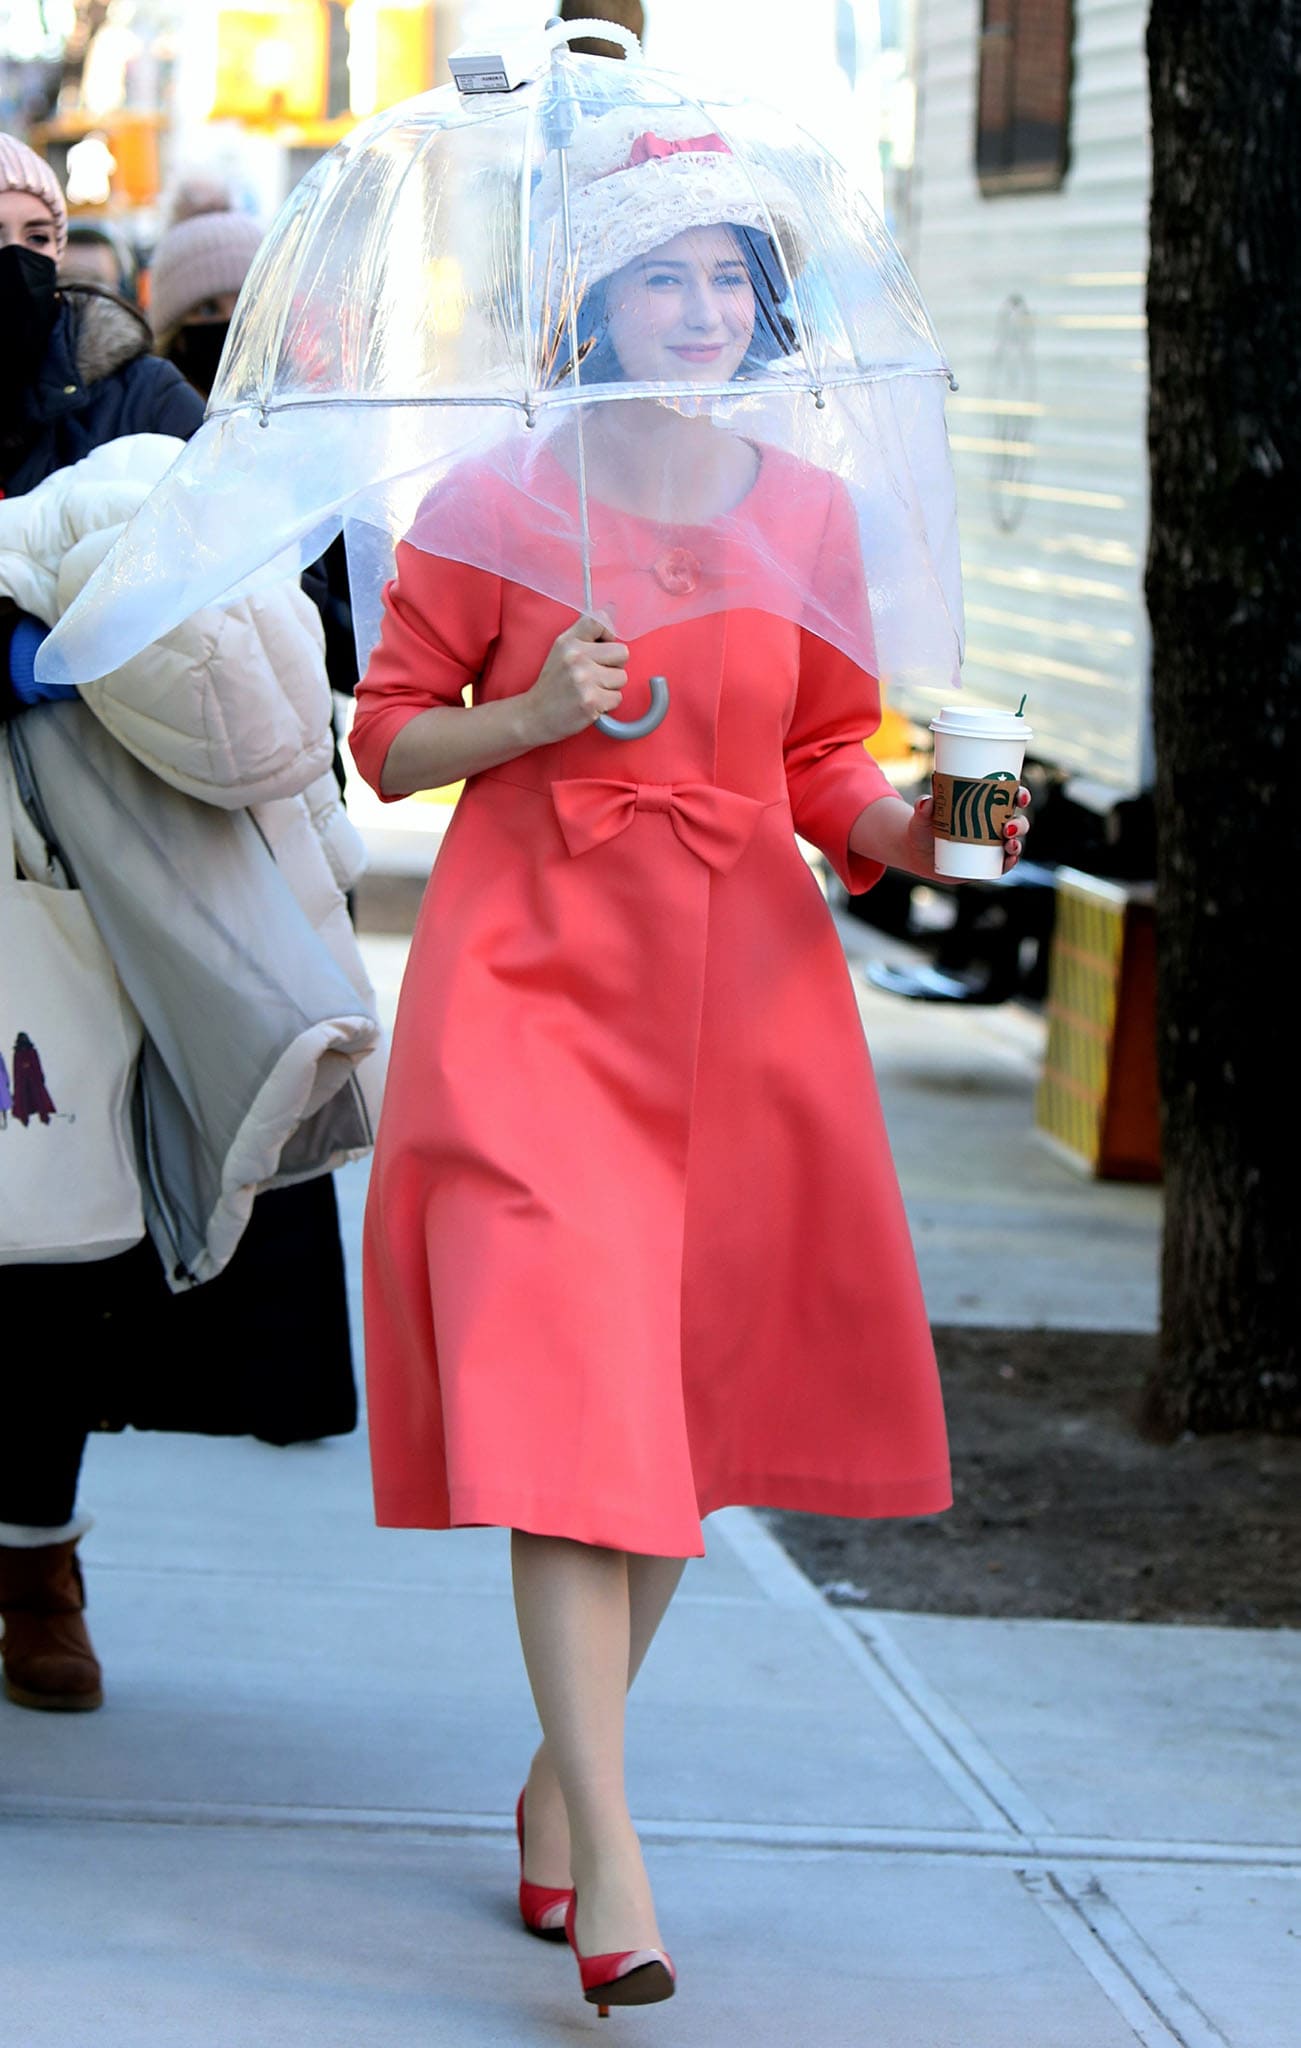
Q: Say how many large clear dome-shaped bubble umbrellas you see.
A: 1